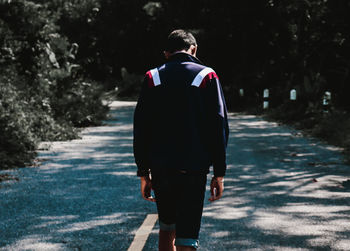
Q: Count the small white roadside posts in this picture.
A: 4